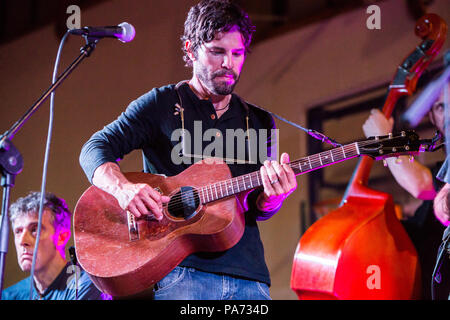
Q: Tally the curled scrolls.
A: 1